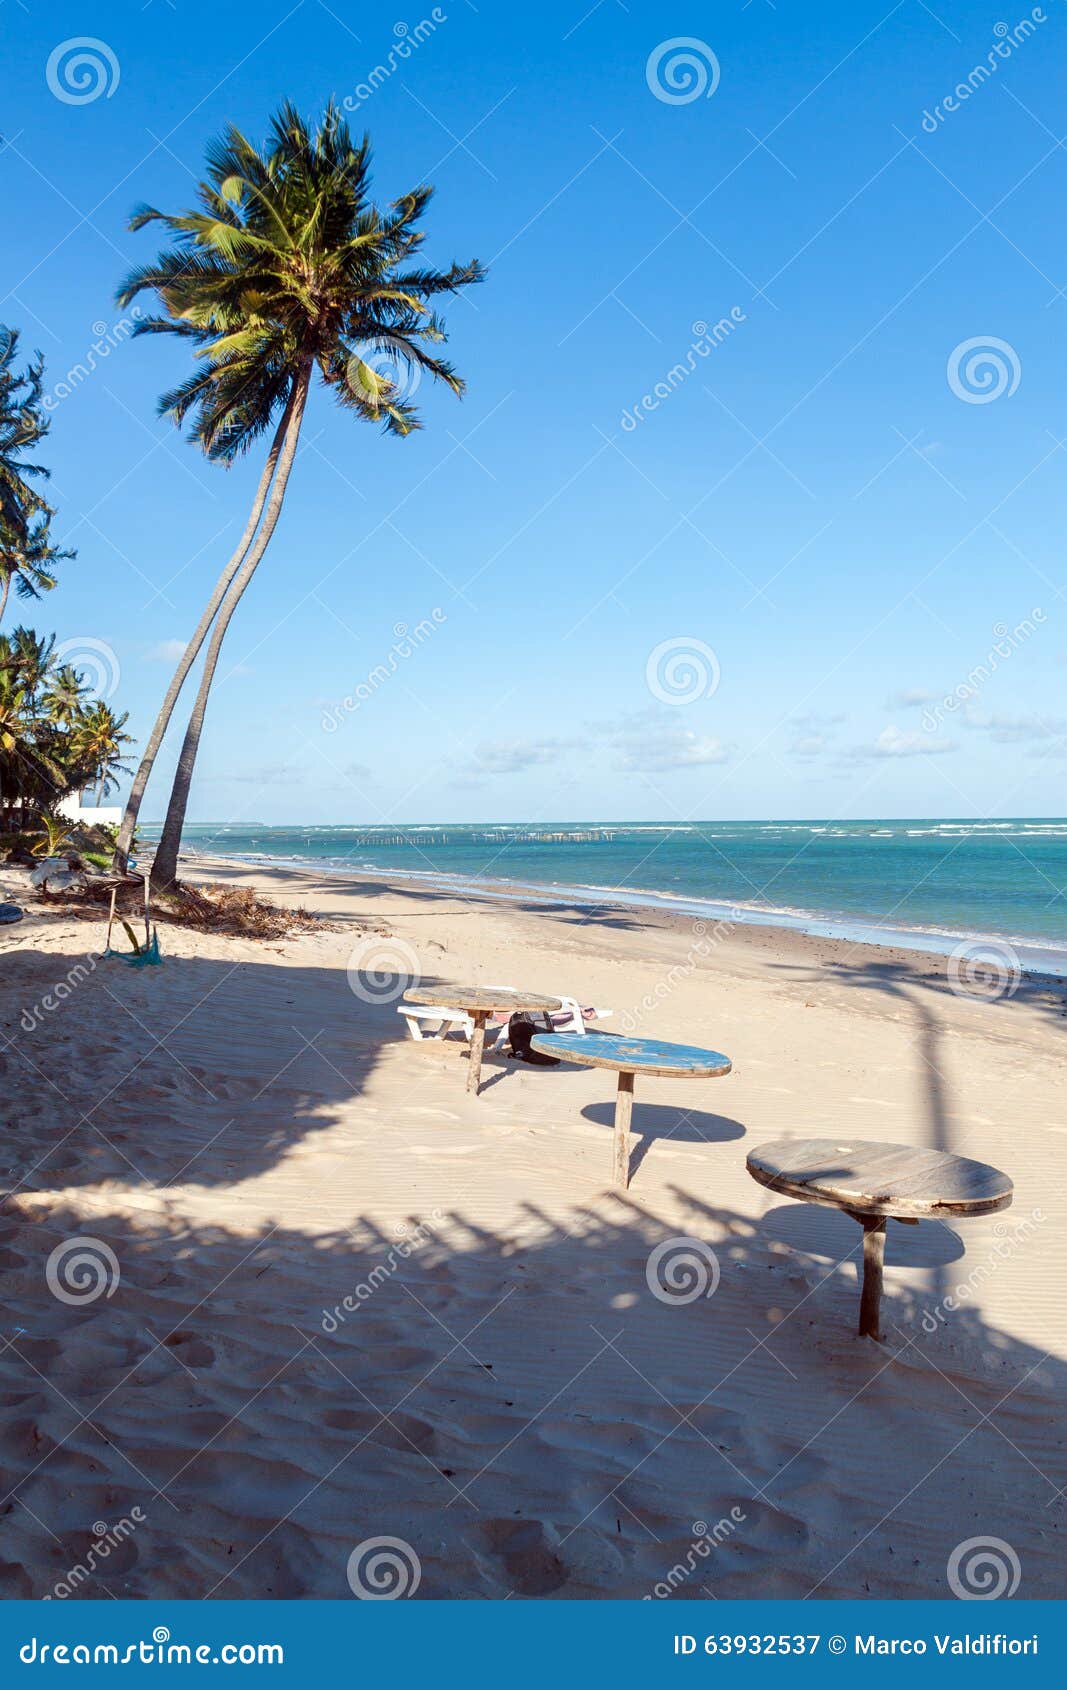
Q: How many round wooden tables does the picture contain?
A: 3